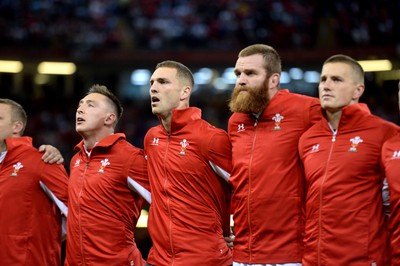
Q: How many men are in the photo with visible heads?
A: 5